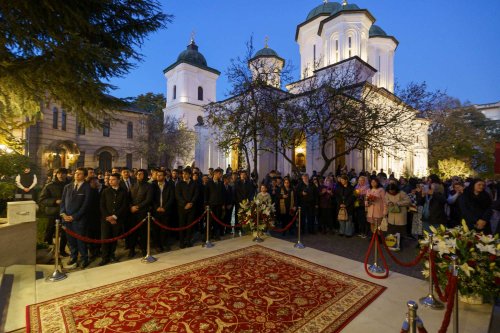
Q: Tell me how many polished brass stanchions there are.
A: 9